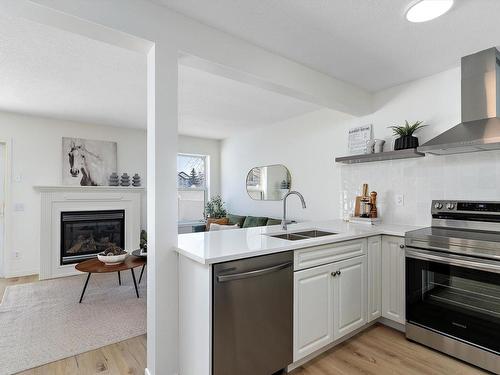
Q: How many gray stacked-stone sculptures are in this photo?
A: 3